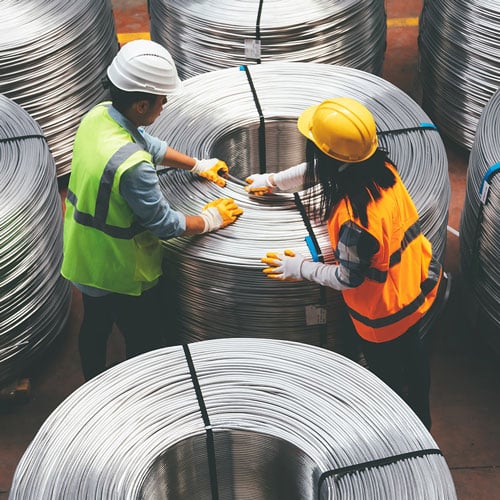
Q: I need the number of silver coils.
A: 7